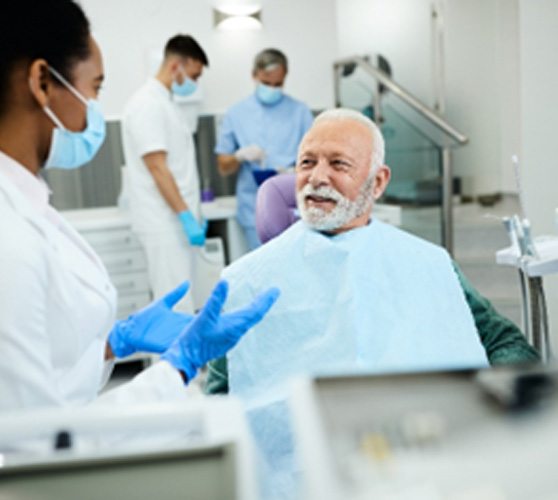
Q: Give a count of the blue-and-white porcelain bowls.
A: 0